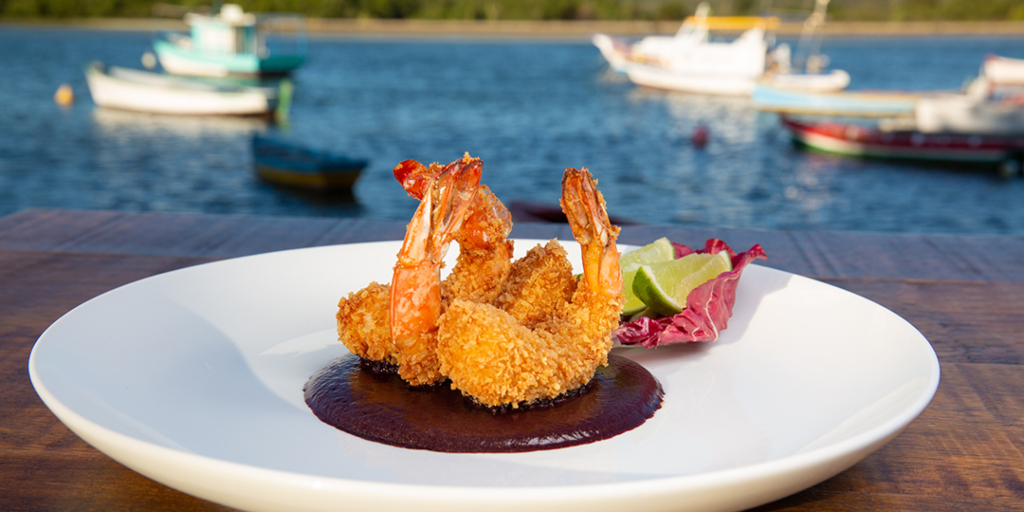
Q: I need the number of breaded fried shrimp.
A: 3